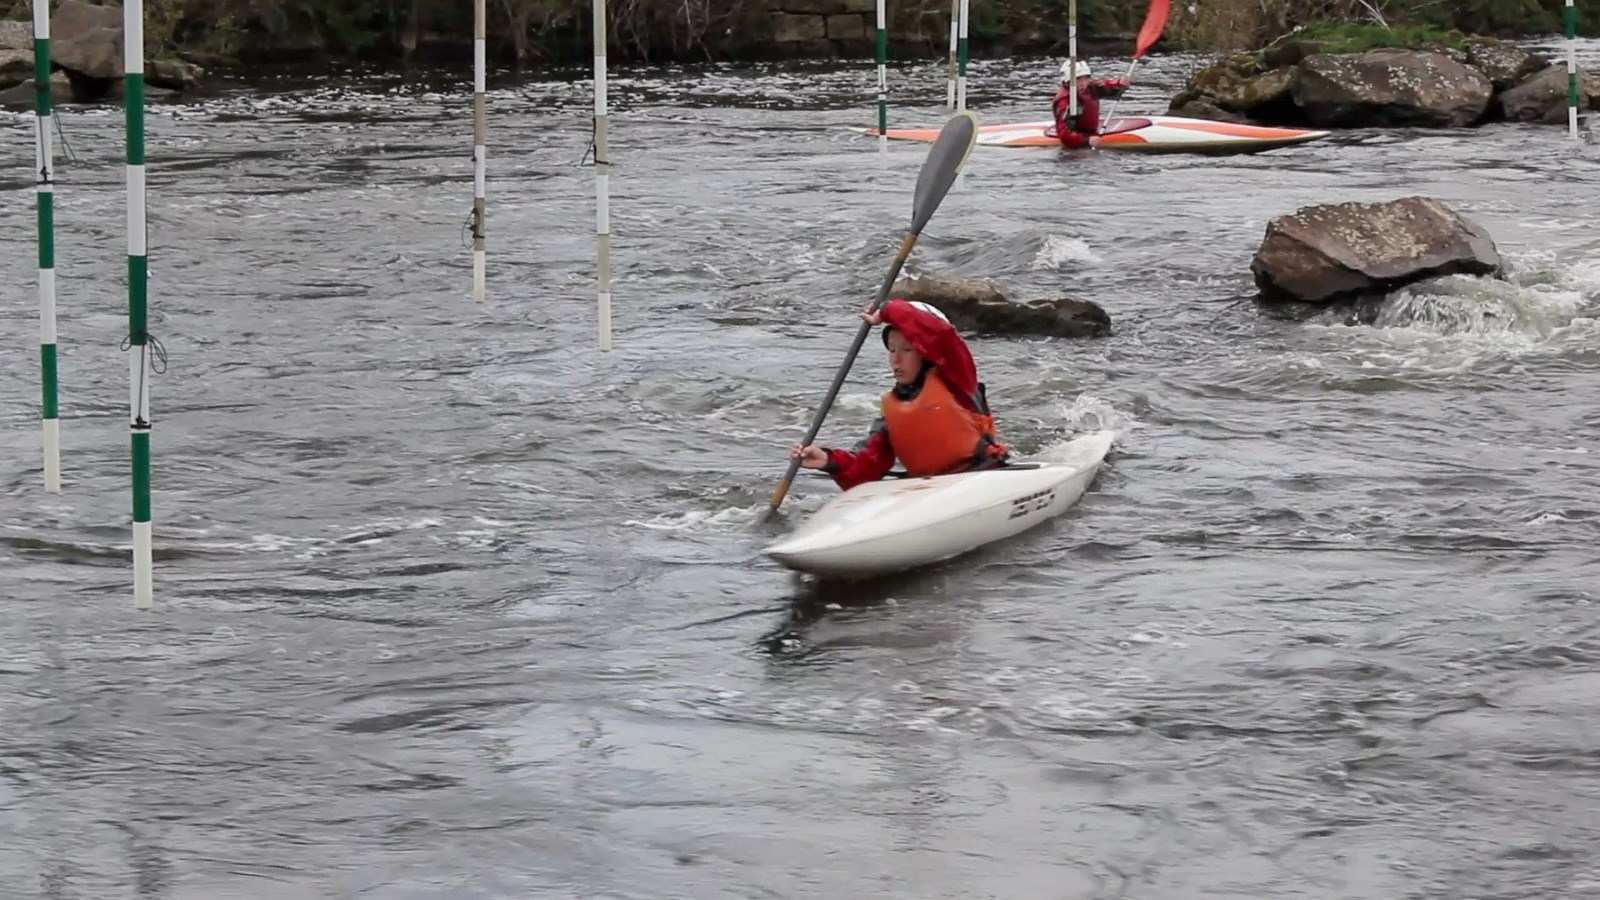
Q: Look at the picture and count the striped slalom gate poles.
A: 9